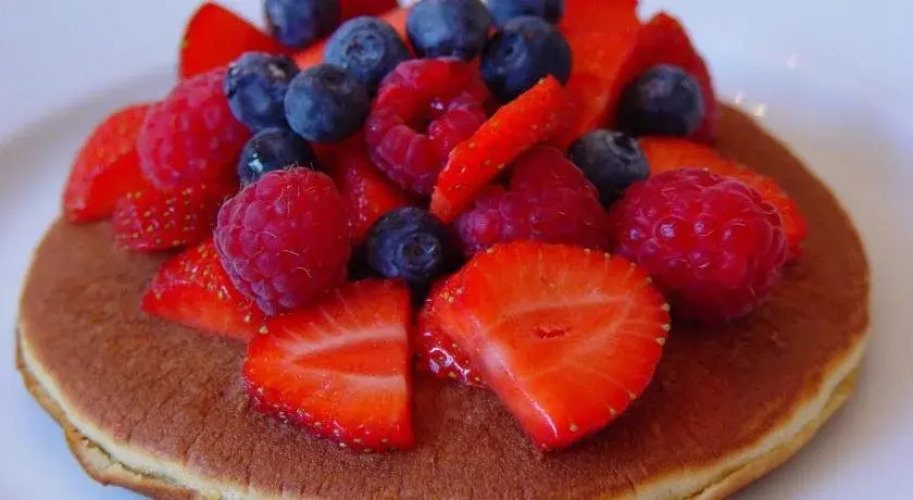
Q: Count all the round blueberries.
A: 11